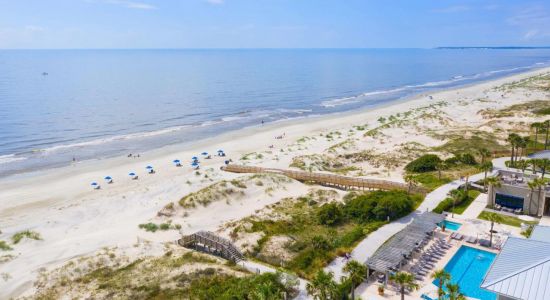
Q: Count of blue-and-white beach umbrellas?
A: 9